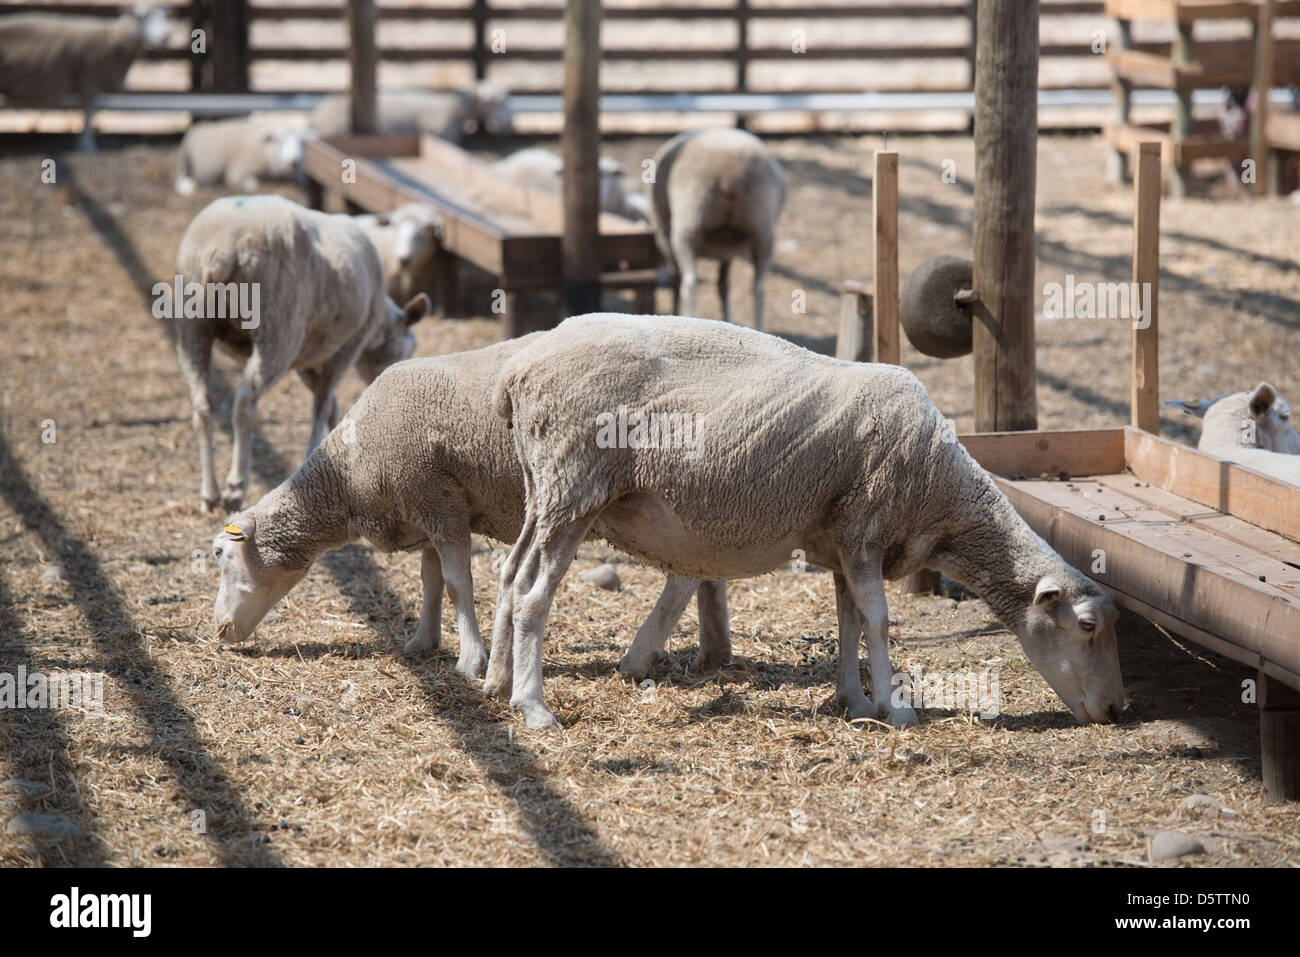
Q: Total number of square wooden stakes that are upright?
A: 2